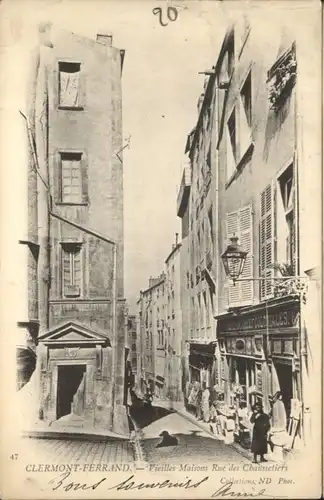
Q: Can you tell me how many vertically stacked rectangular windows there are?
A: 3